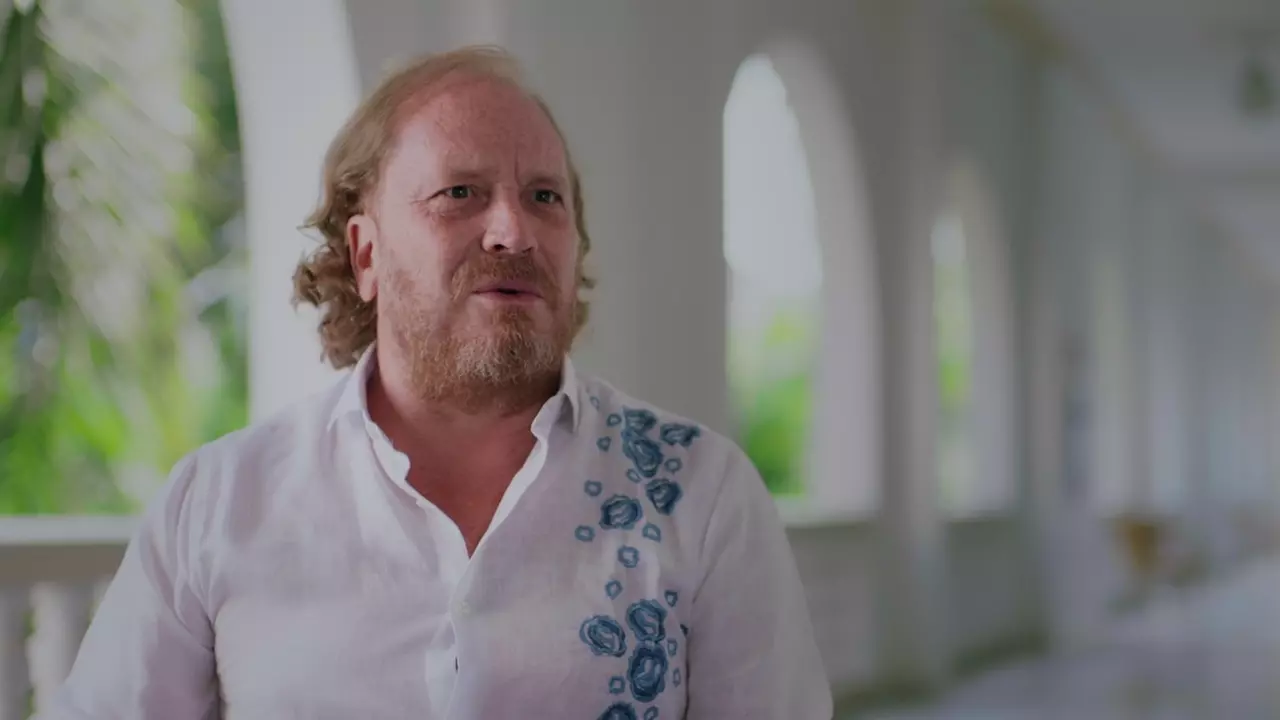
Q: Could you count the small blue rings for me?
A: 15